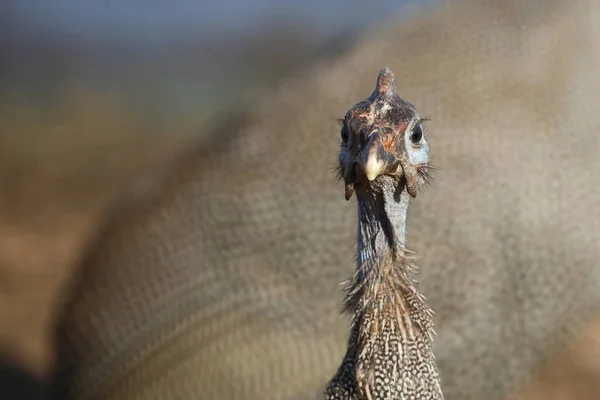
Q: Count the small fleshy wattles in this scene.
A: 2